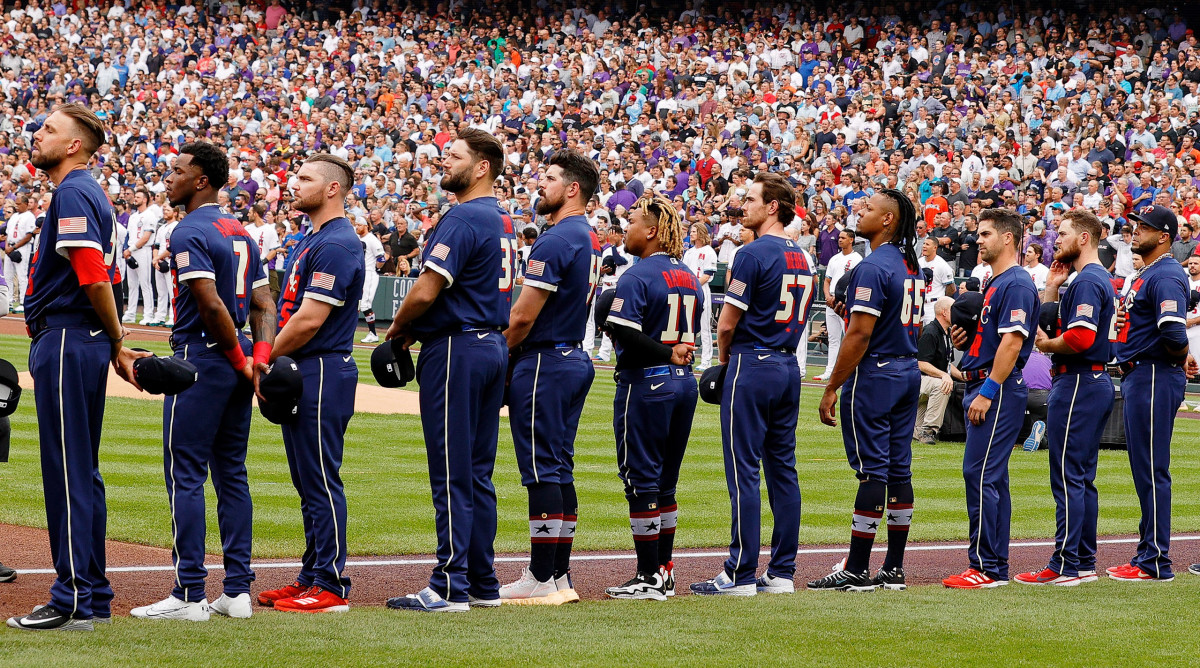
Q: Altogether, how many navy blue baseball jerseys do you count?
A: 11